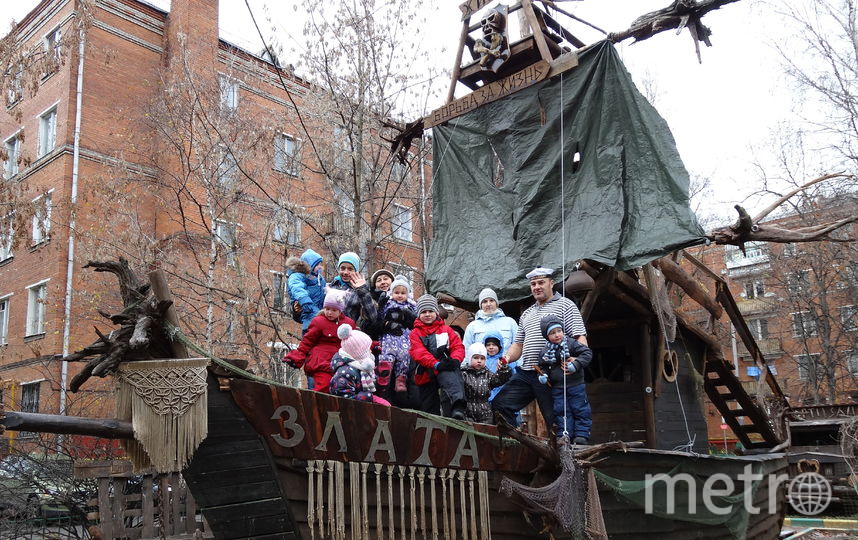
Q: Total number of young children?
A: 8